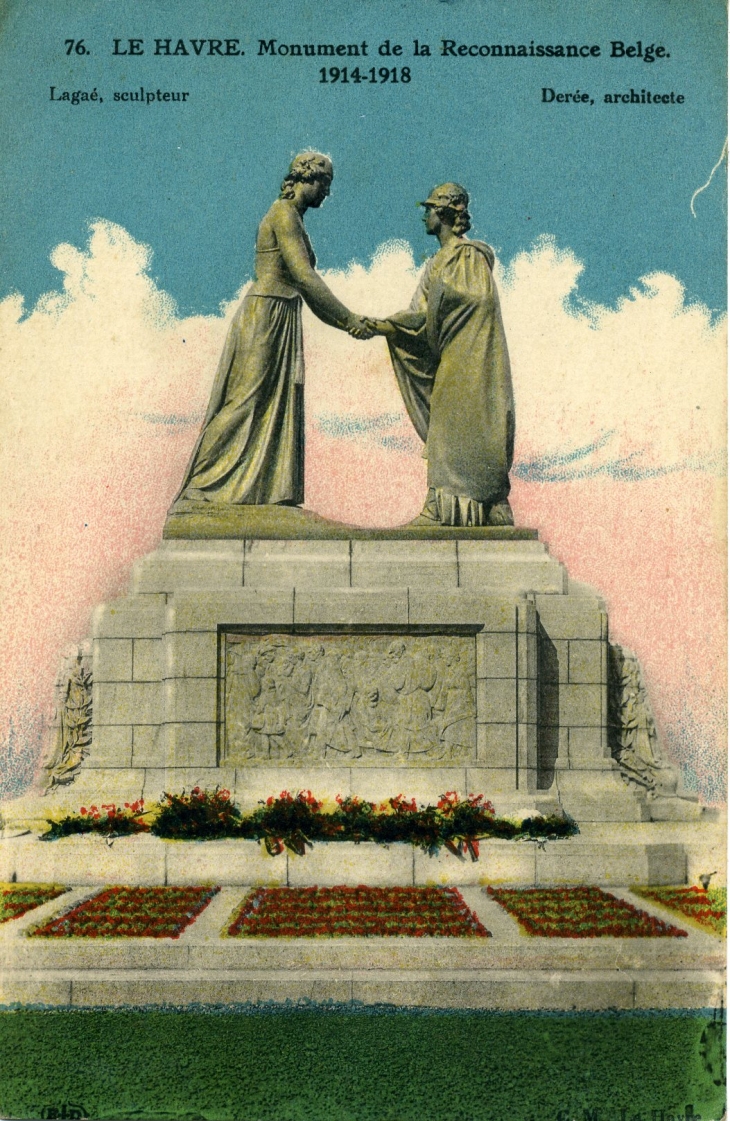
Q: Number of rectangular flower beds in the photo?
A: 5